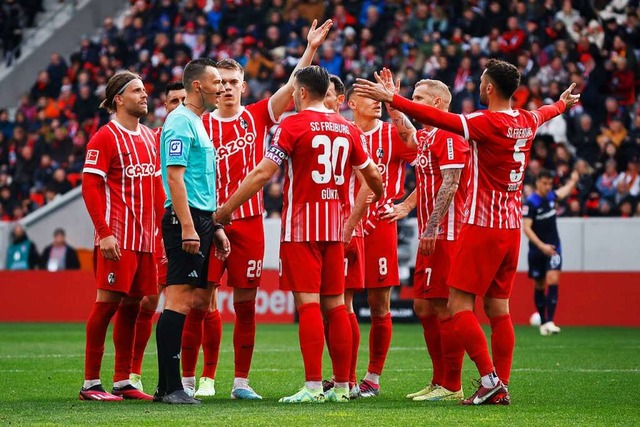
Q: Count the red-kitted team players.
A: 8